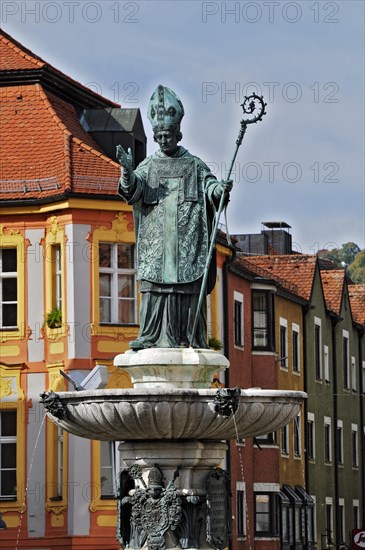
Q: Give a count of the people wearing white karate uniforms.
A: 0